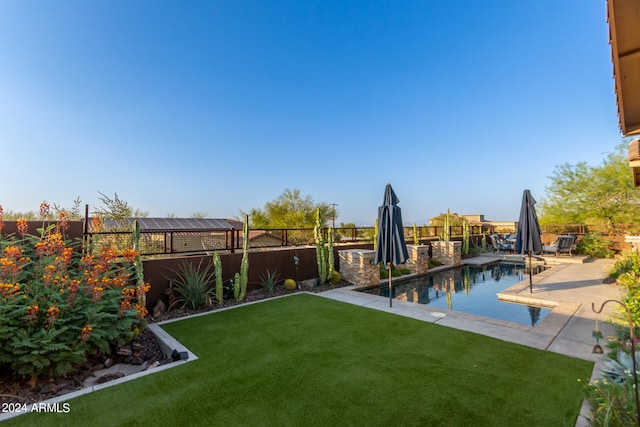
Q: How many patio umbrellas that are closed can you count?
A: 2